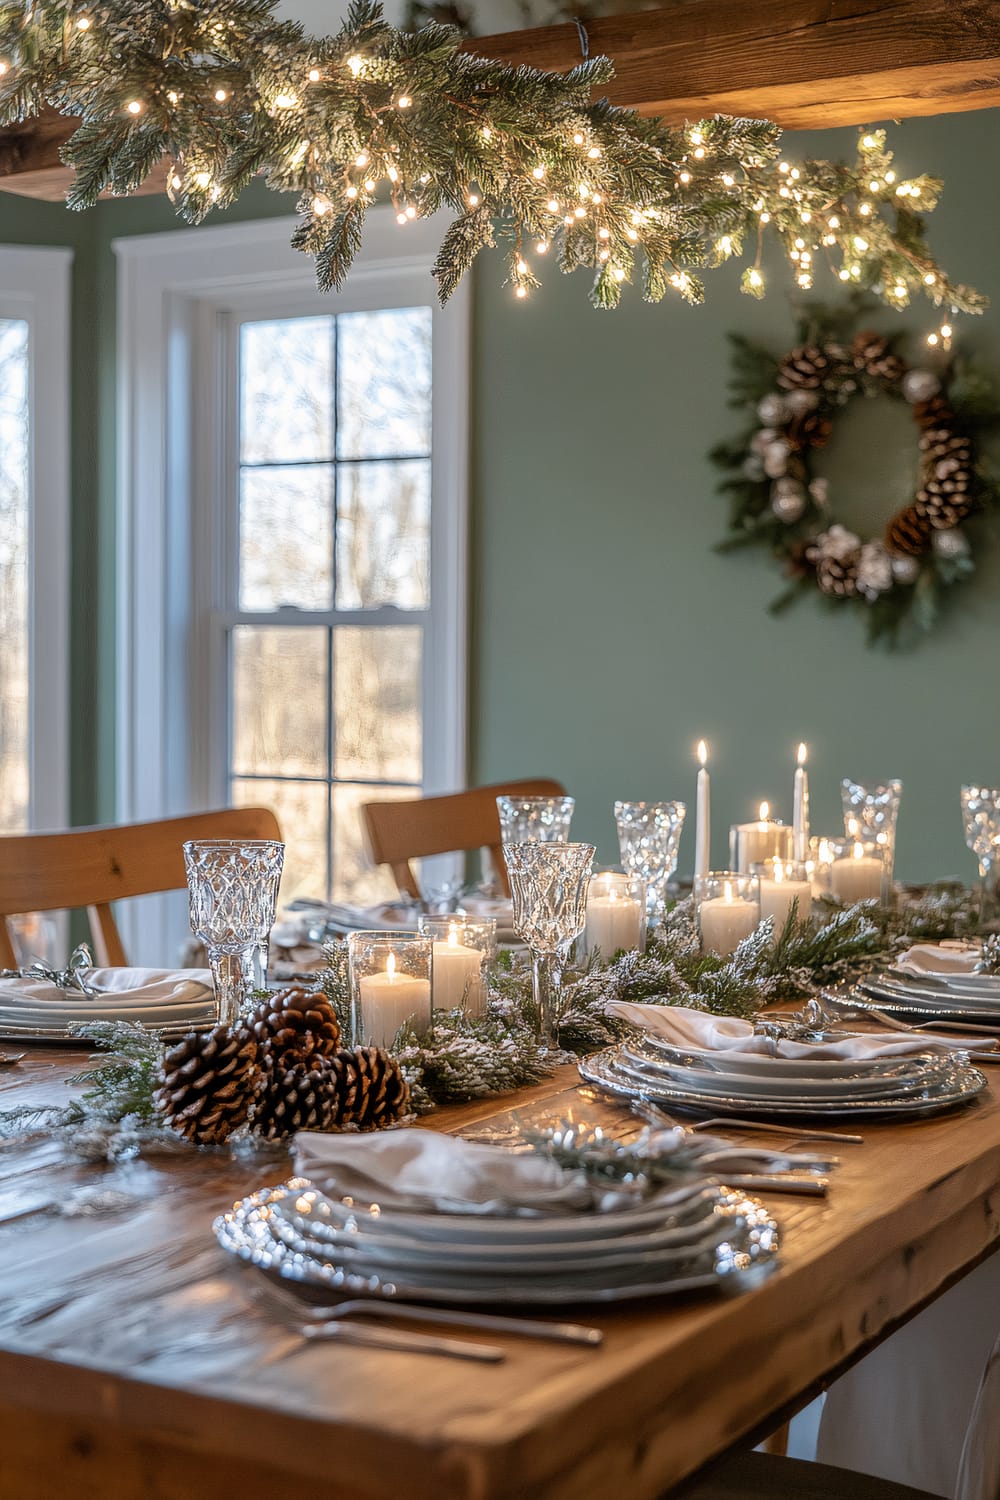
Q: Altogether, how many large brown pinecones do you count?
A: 4